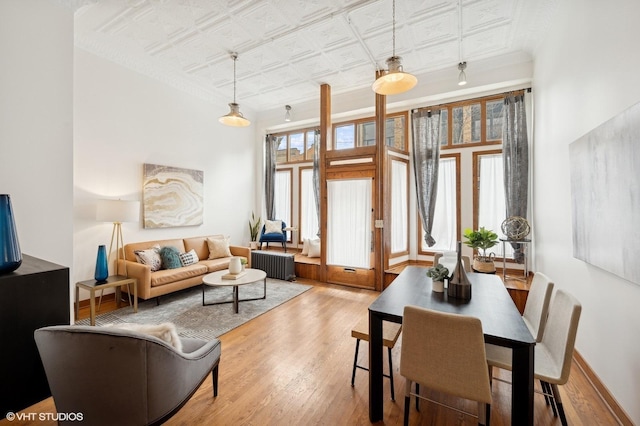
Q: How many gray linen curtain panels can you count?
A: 4